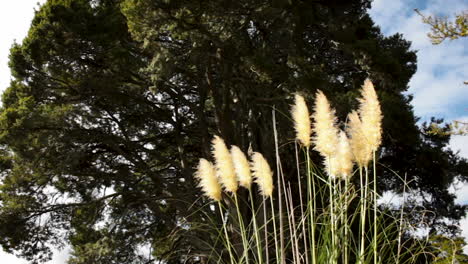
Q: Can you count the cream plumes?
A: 9